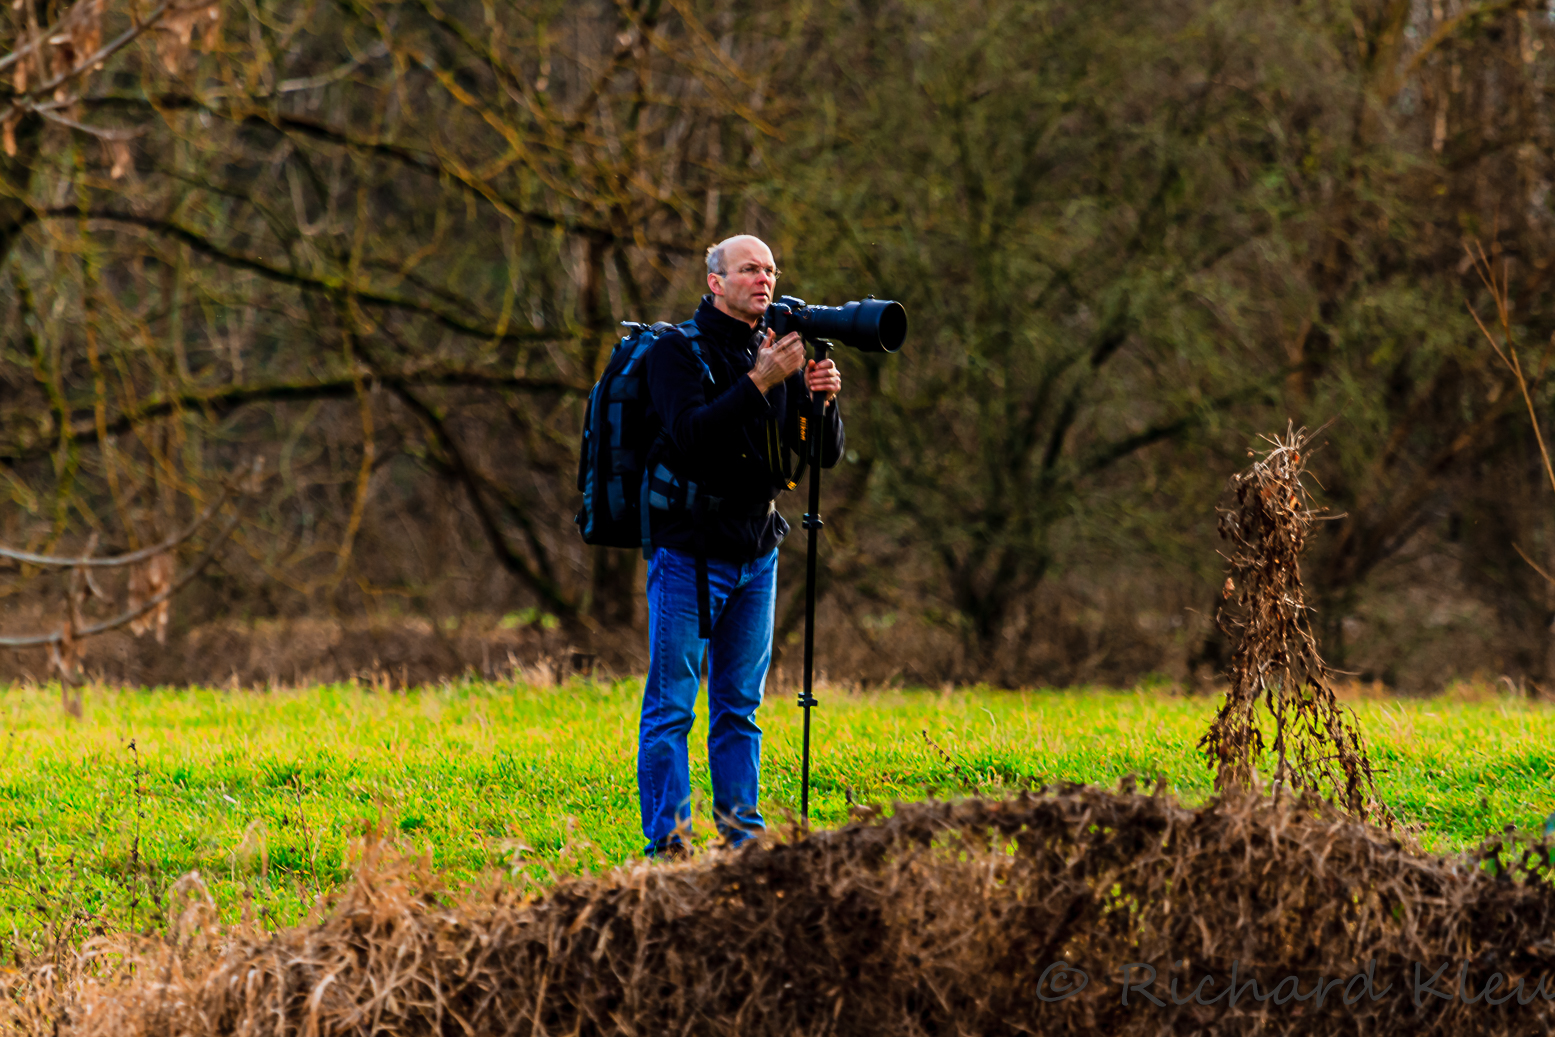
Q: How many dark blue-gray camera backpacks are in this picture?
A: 1